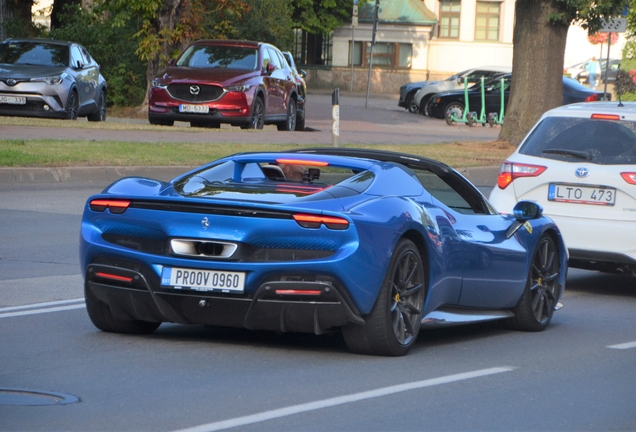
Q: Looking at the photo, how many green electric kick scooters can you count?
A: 3